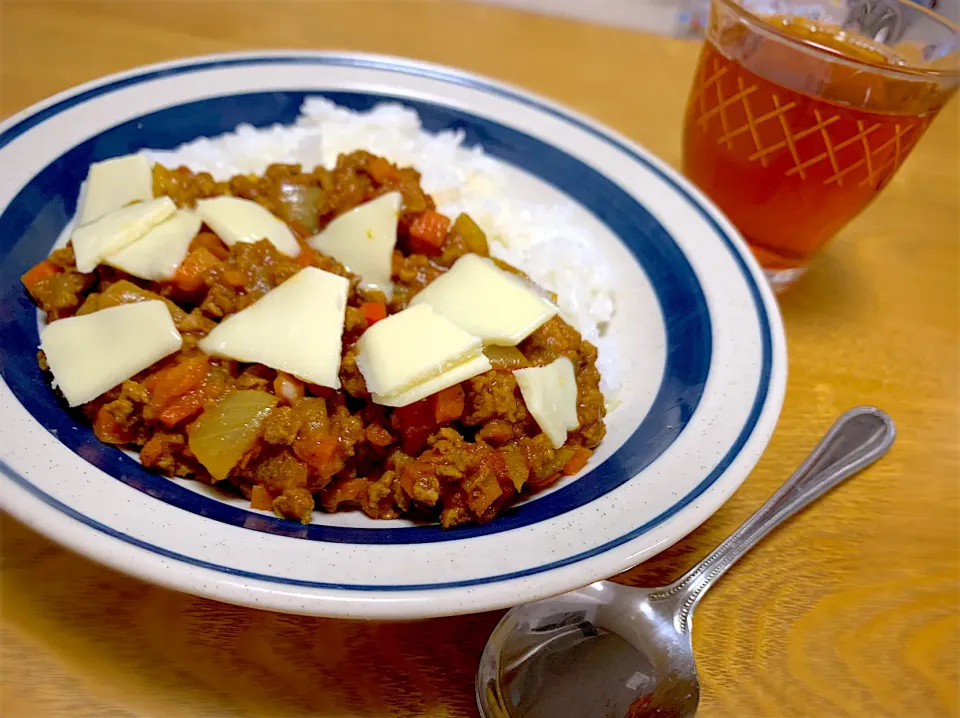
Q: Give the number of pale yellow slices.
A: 11